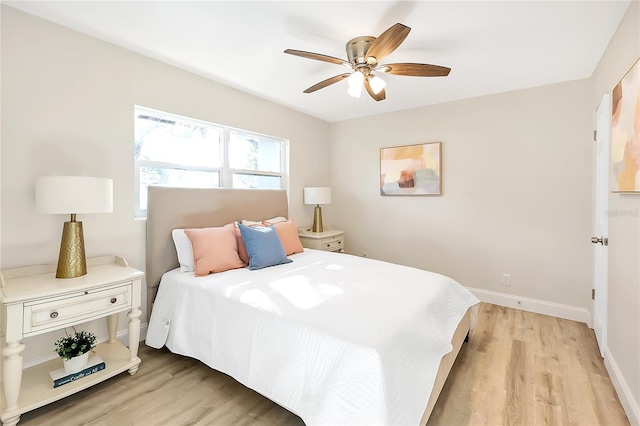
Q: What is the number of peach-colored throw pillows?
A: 3